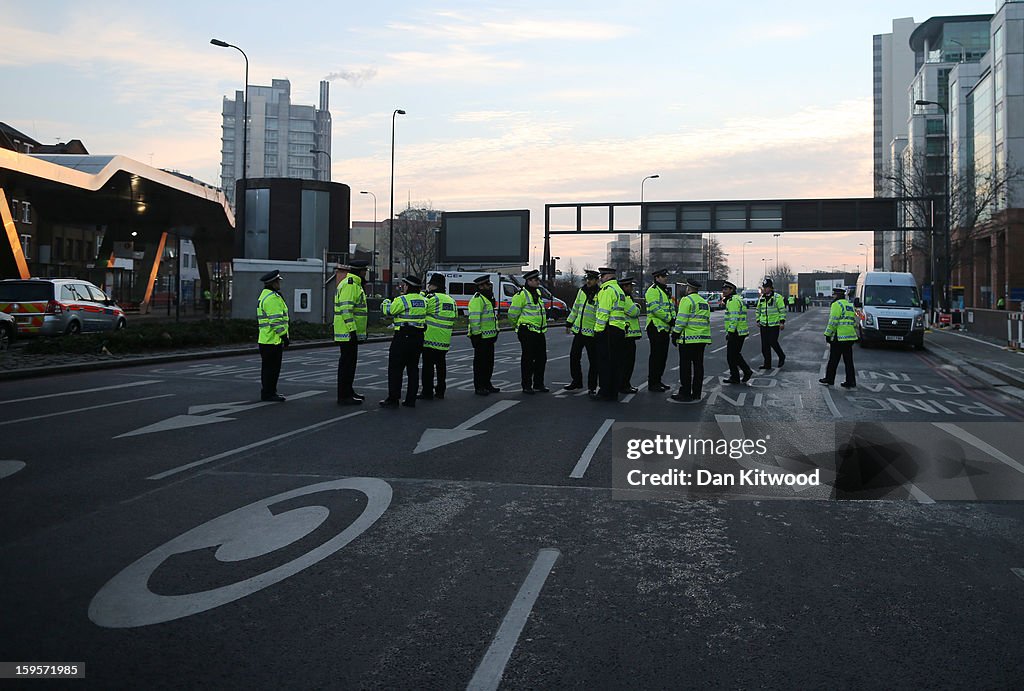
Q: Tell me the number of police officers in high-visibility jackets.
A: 14